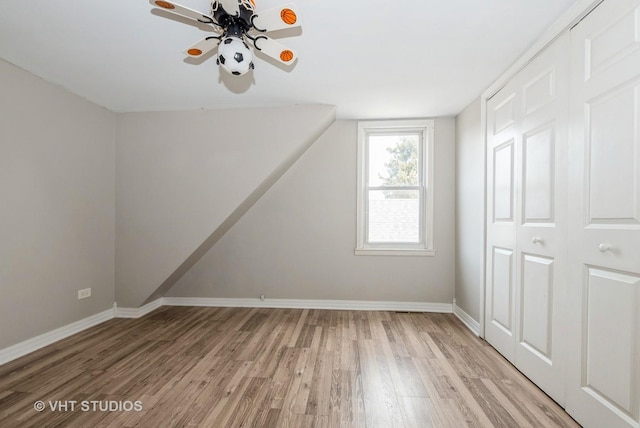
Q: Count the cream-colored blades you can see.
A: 5